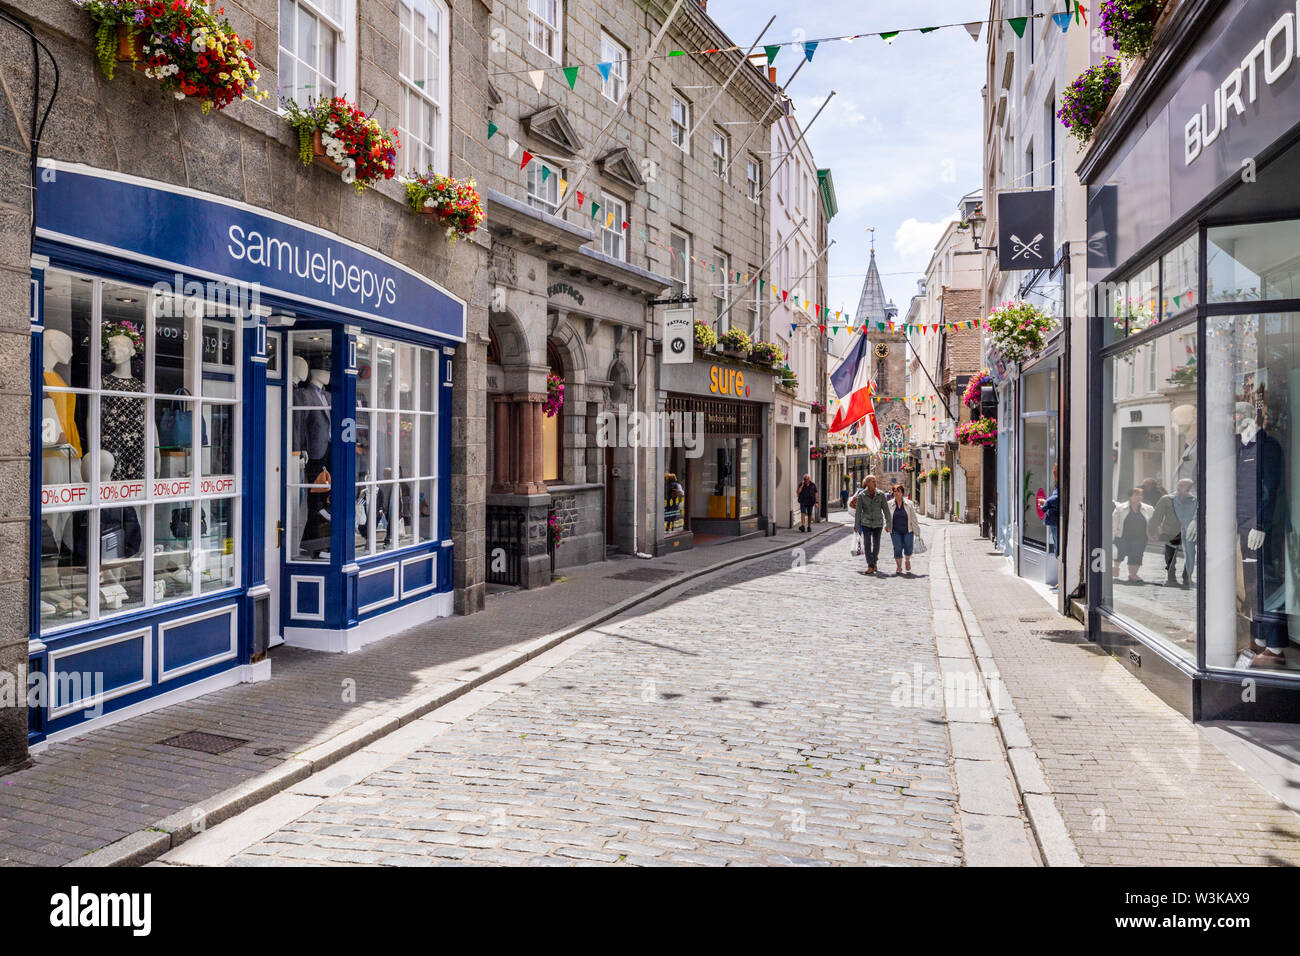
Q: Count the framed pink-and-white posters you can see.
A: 0